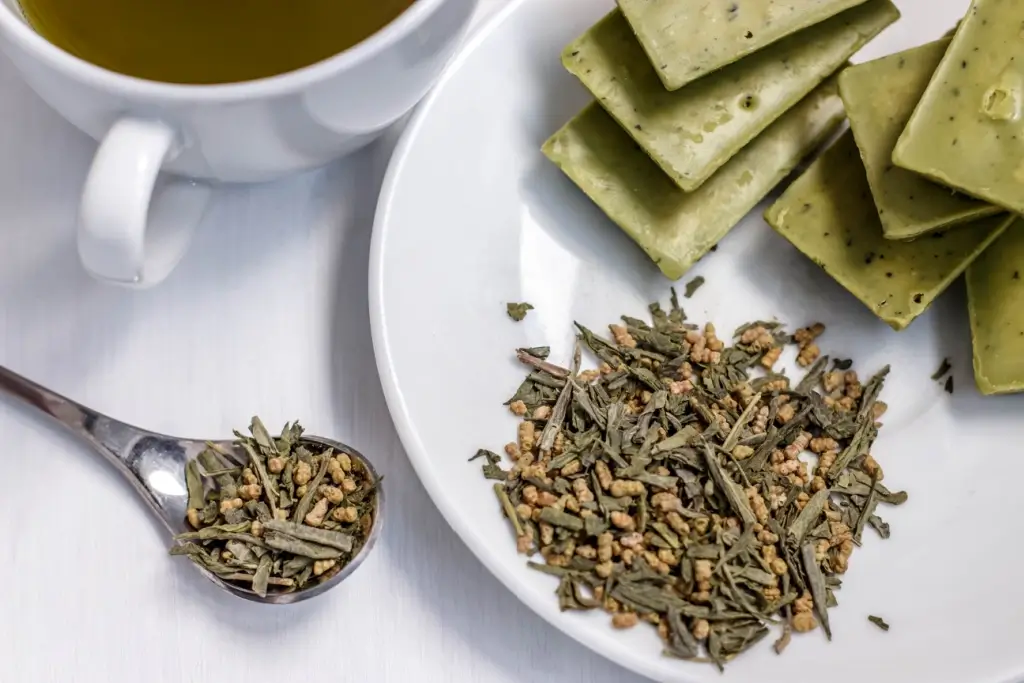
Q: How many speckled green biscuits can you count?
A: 7